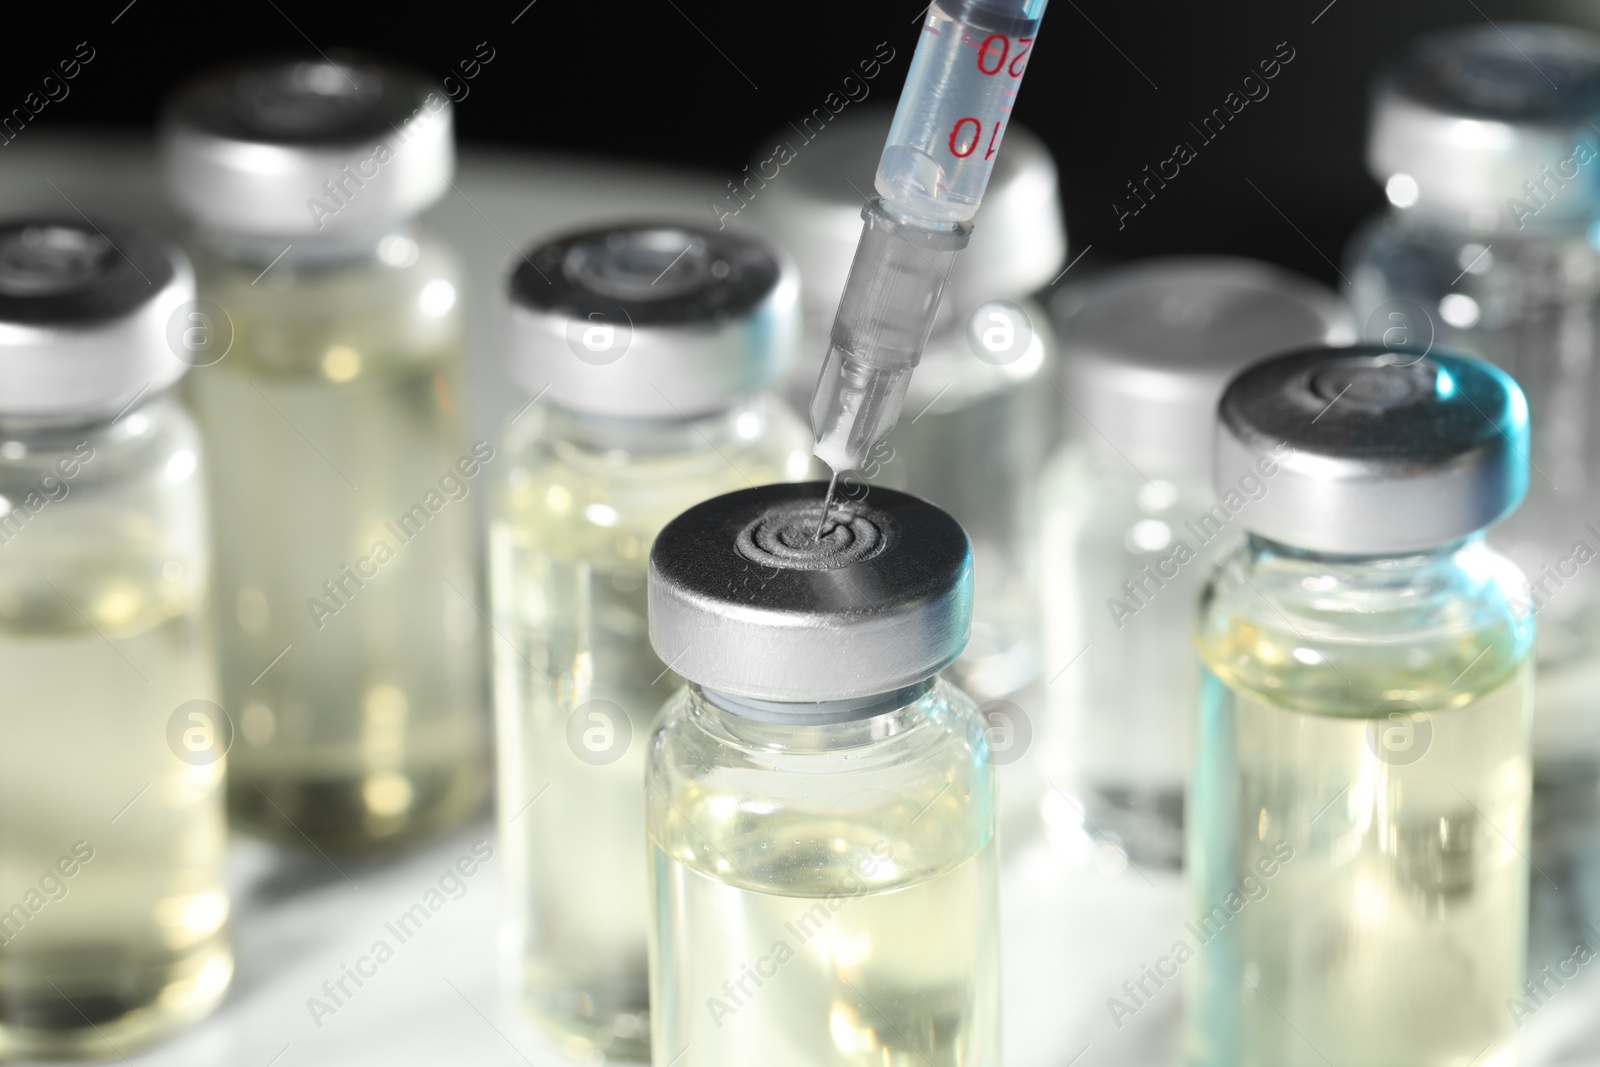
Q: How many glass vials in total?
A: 8